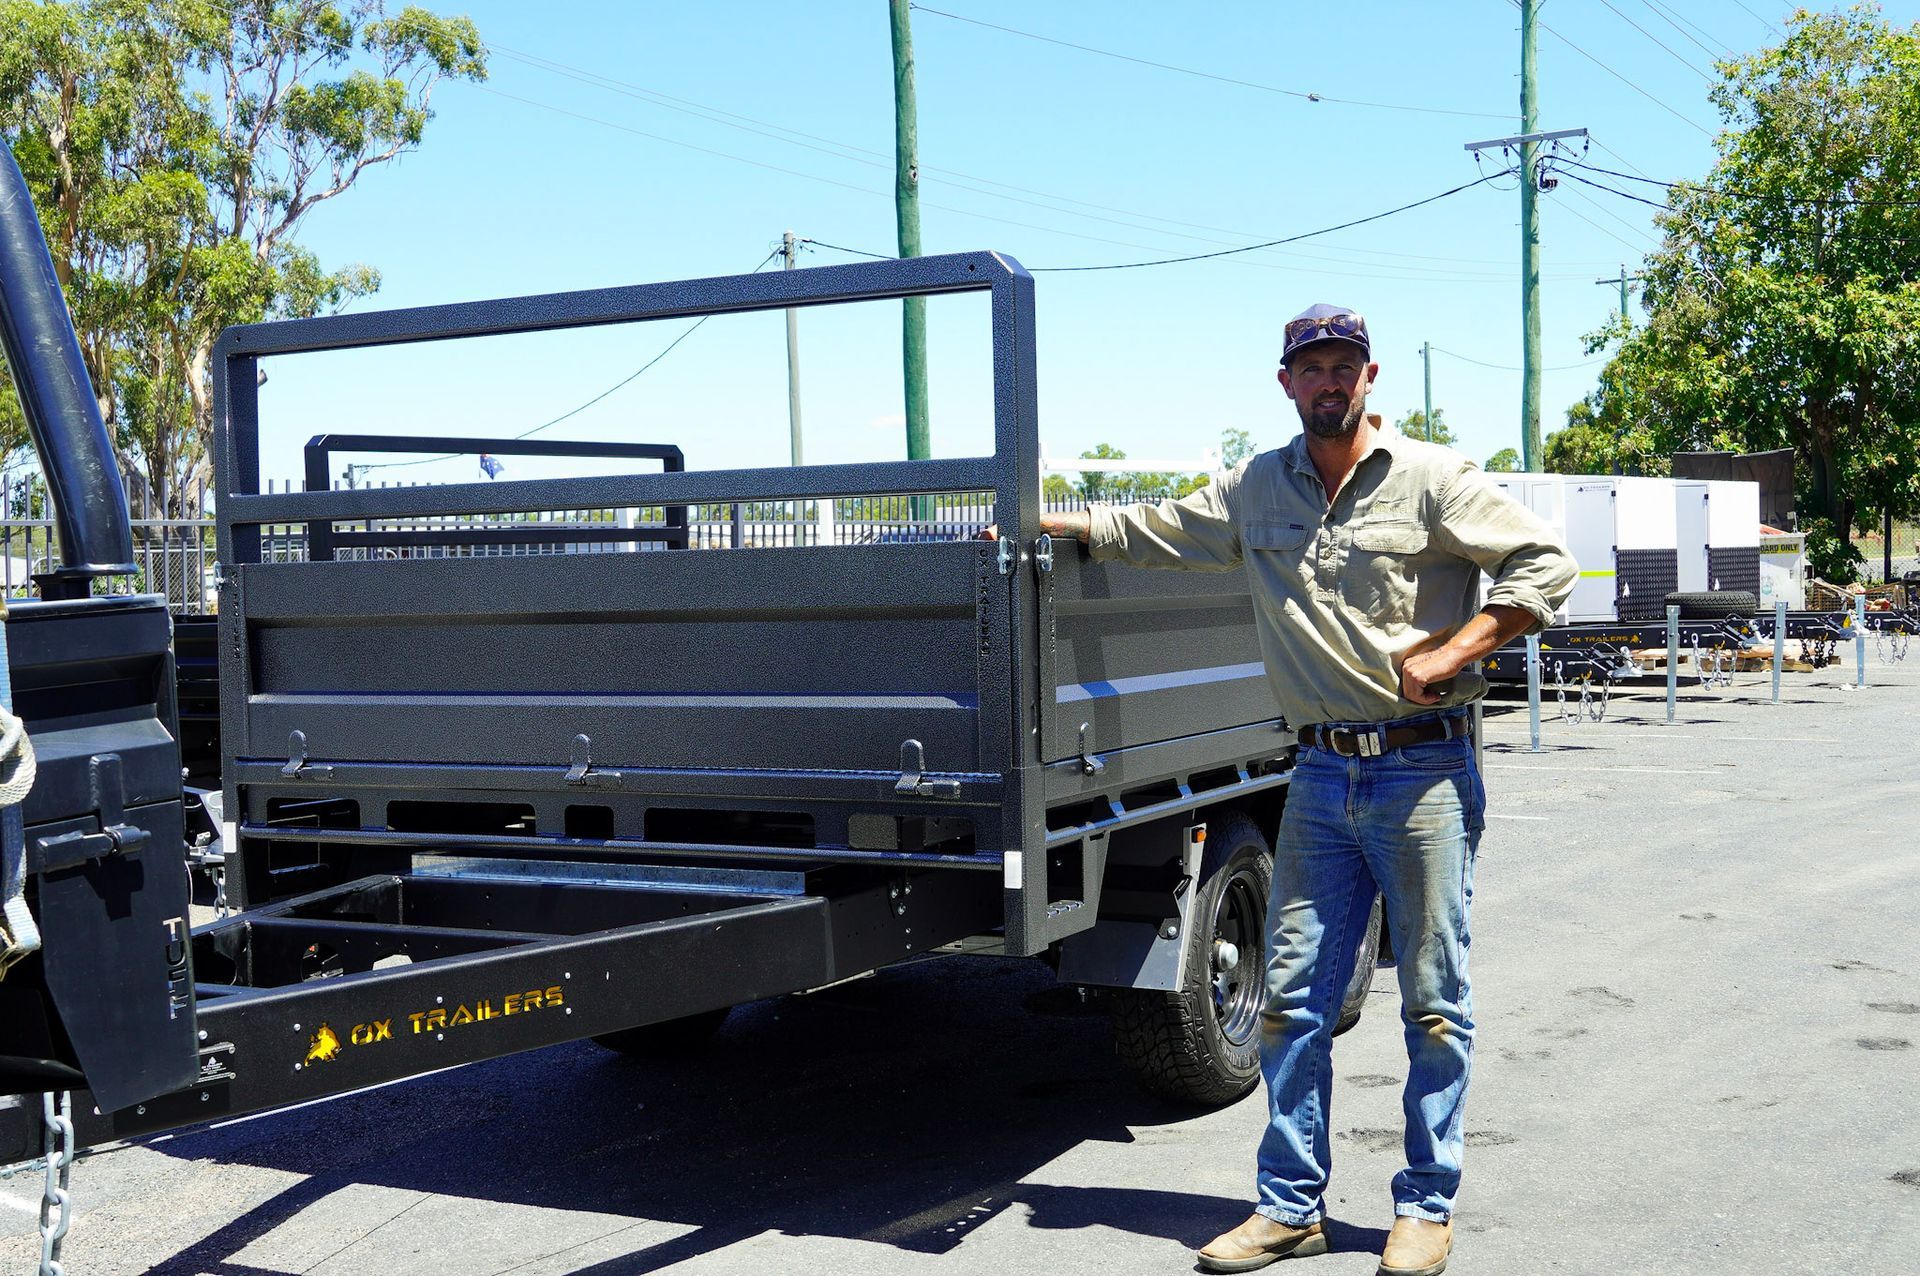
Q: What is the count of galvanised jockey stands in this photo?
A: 4